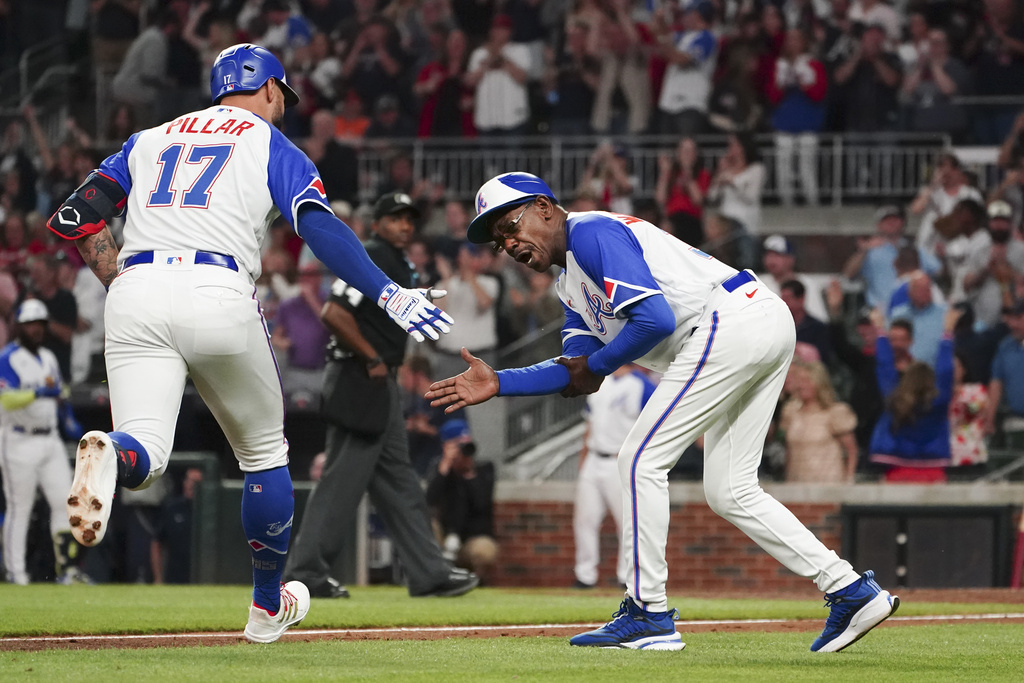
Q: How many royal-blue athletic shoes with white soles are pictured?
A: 2